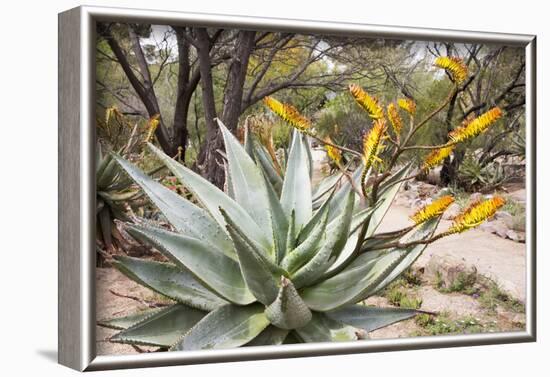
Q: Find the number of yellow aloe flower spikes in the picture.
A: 11